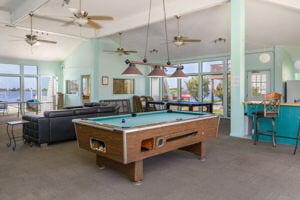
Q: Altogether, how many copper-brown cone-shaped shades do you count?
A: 3